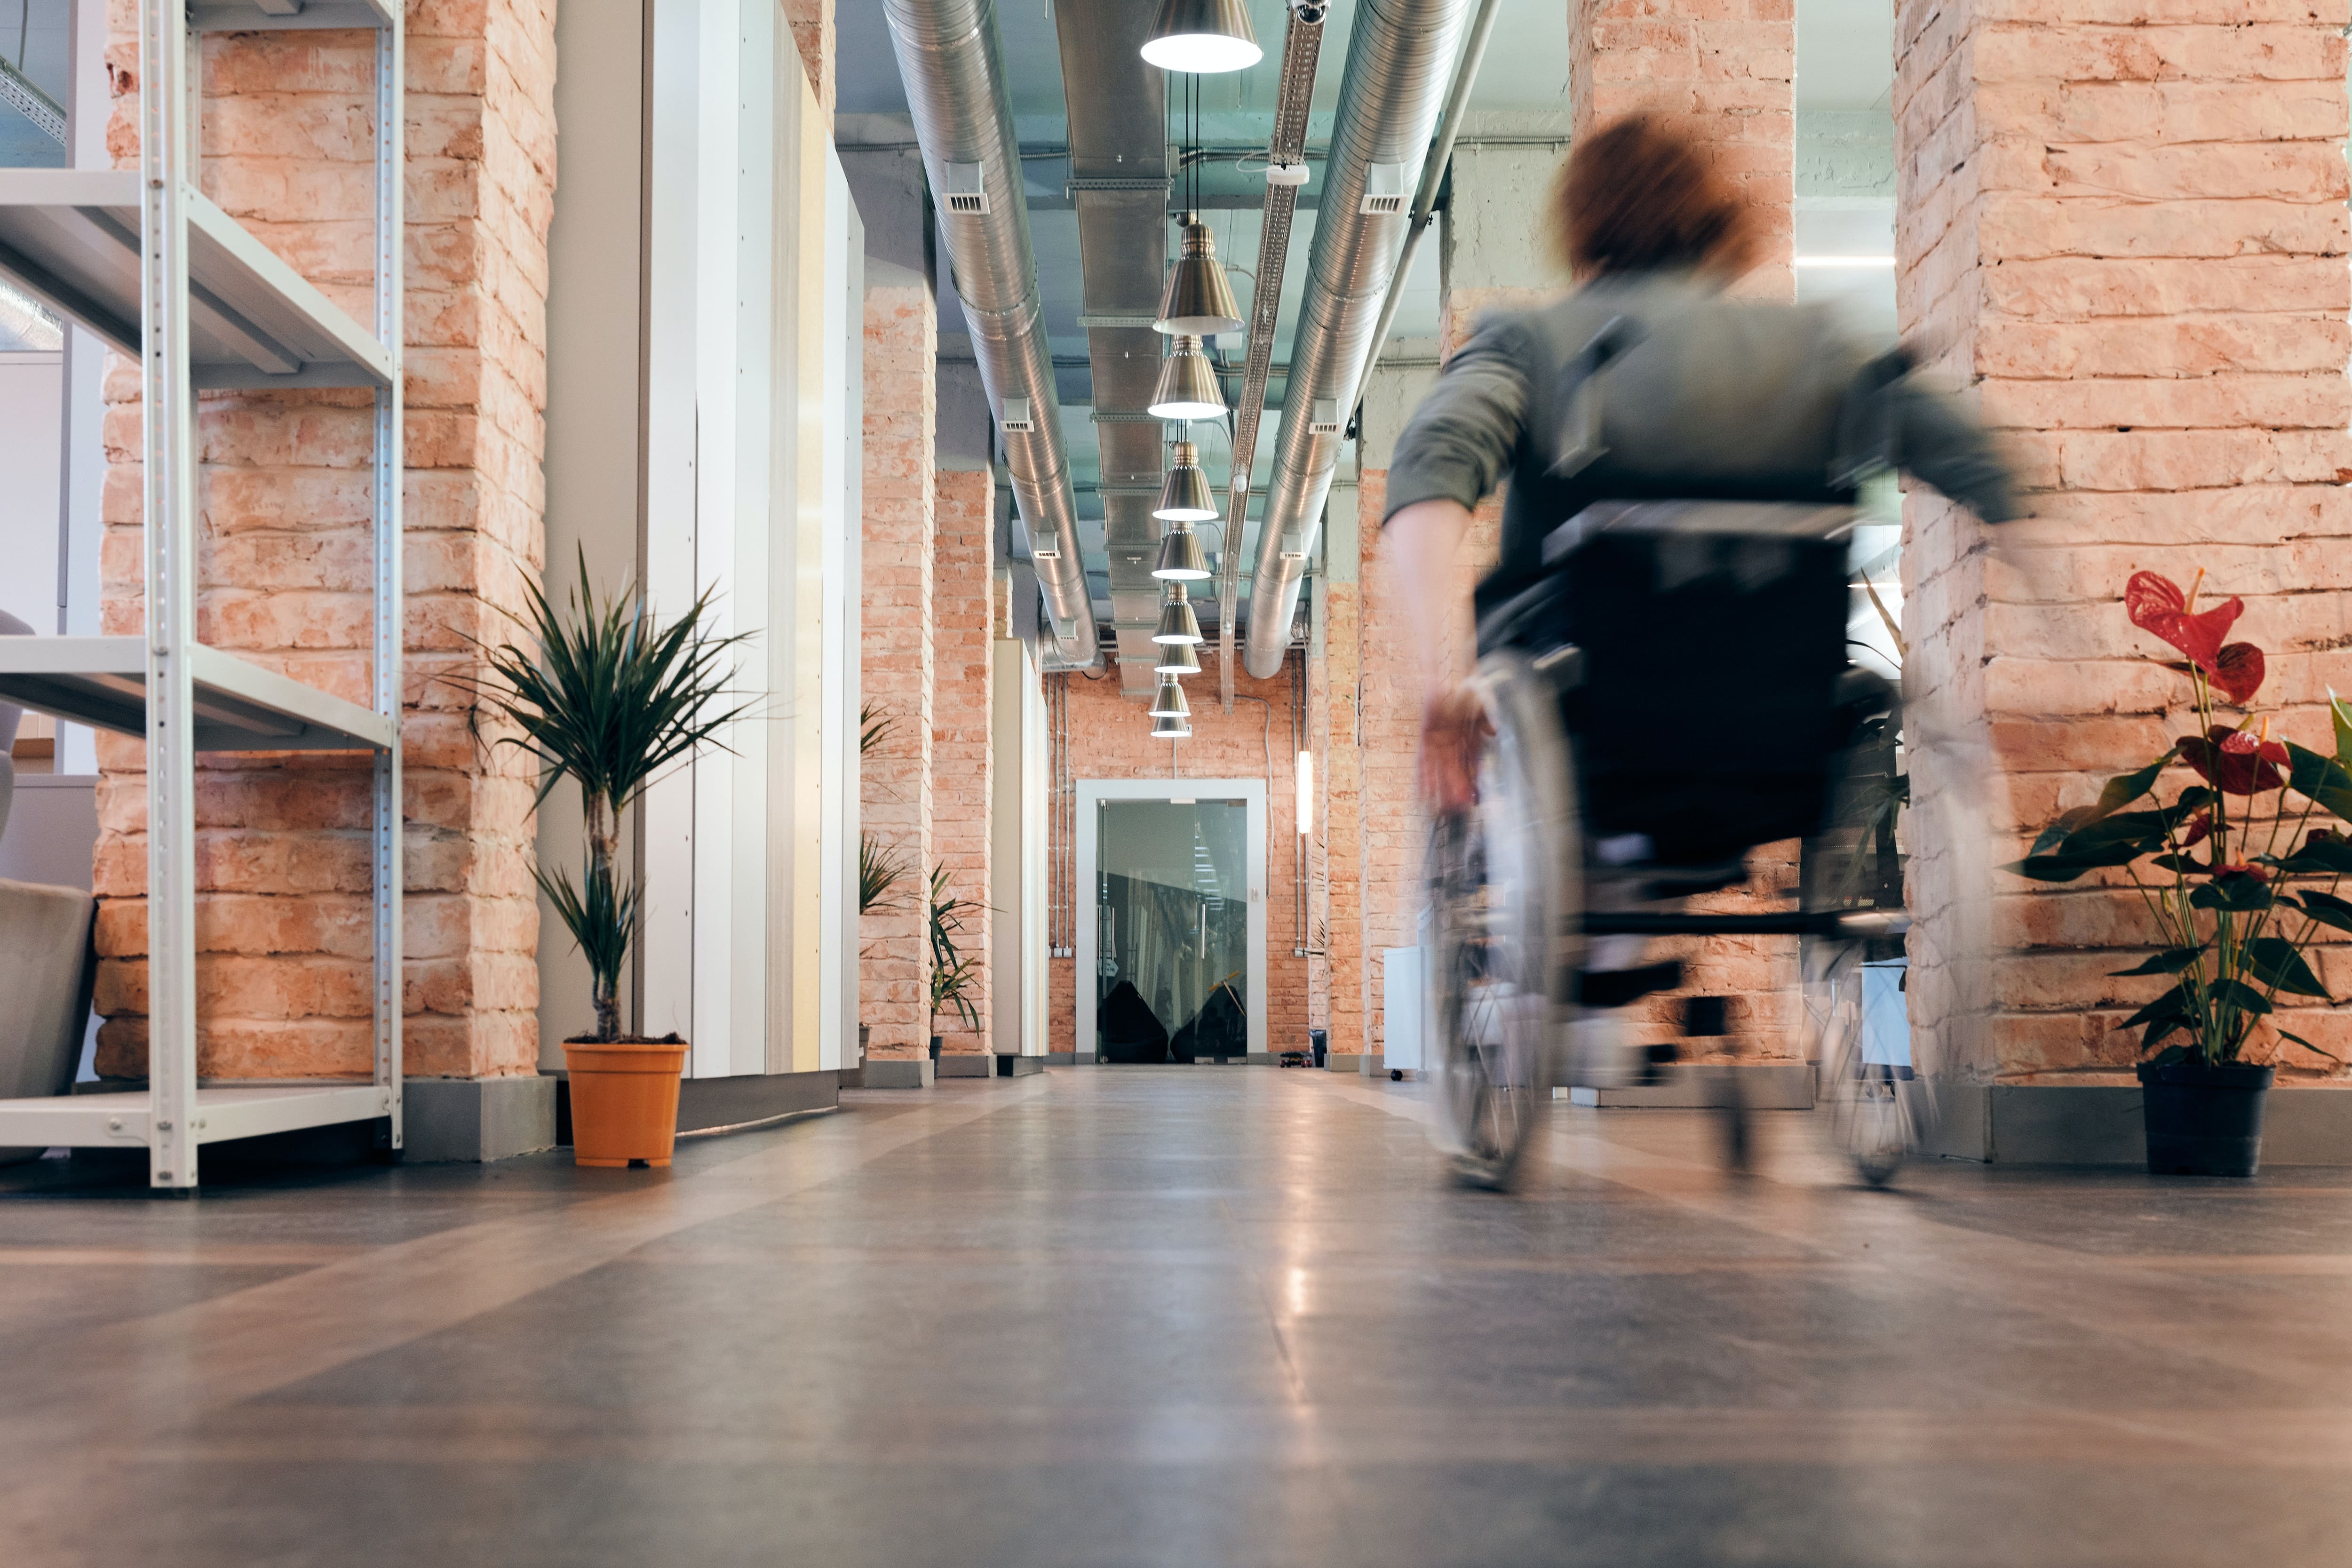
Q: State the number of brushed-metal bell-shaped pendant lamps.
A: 9